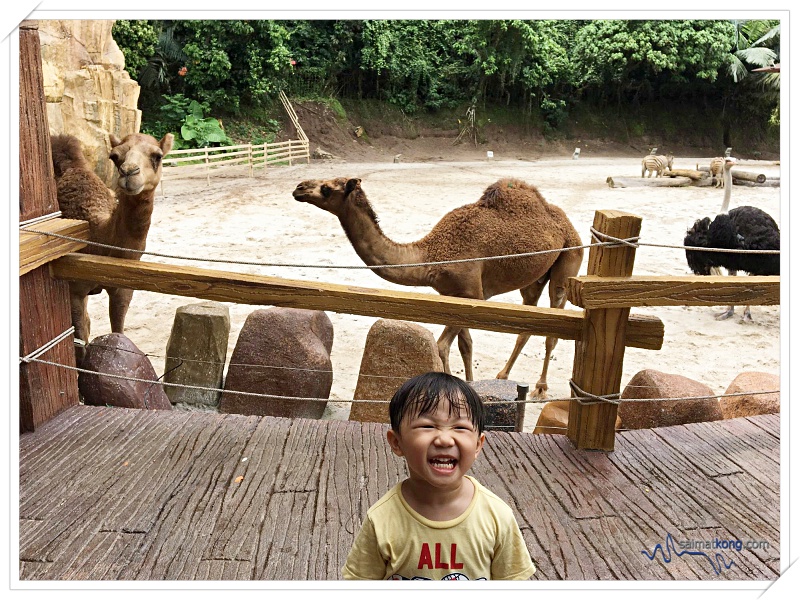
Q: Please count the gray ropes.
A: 2